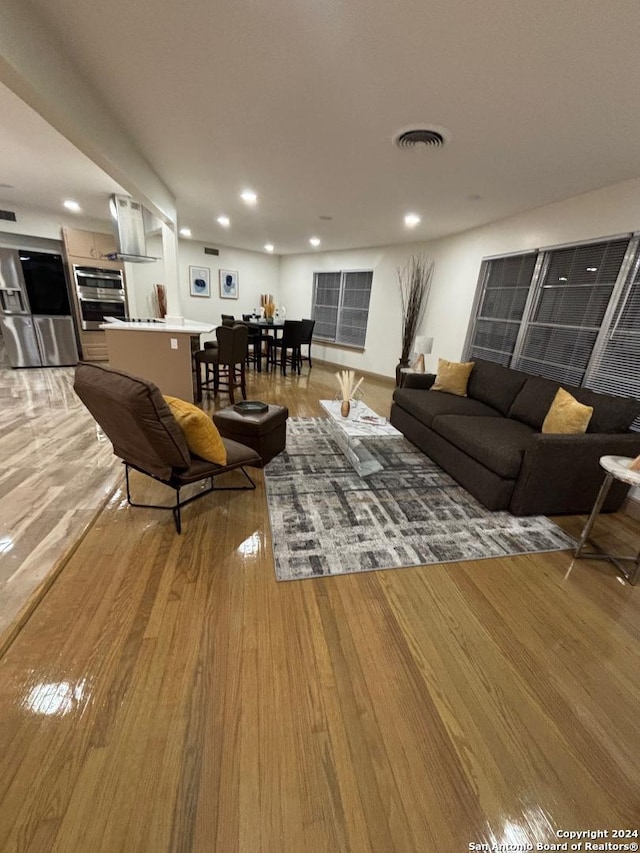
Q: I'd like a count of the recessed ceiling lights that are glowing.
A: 7